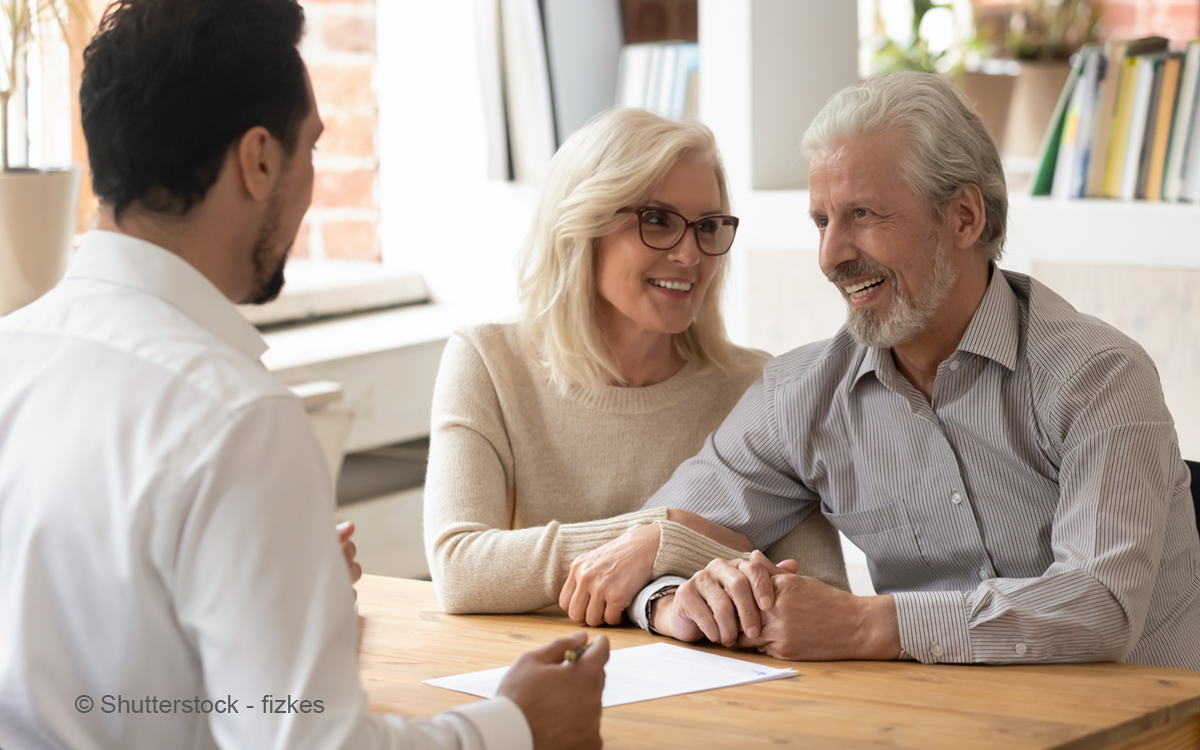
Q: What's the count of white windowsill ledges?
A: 1